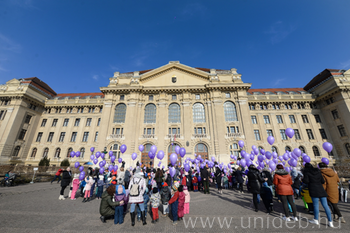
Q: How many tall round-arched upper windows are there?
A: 5